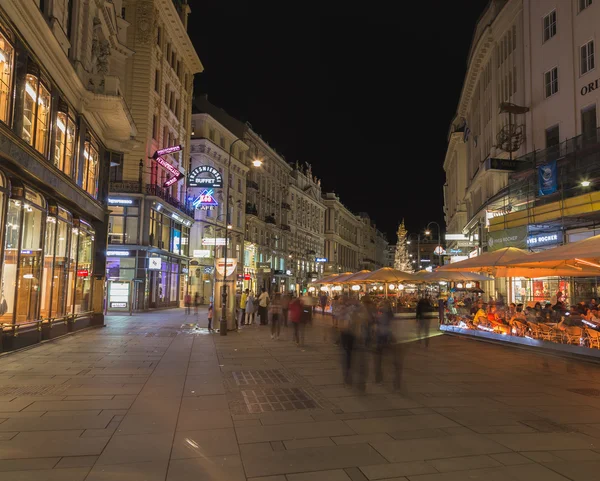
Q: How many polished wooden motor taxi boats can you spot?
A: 0